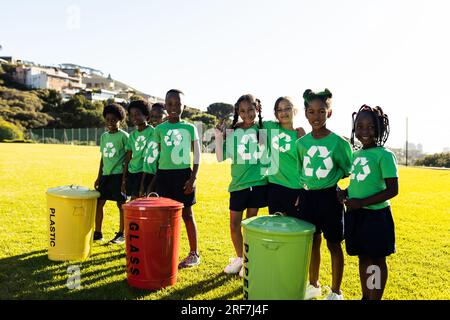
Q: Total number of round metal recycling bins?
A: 3